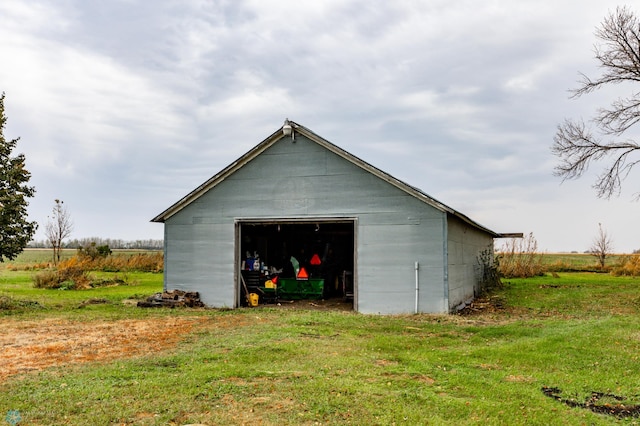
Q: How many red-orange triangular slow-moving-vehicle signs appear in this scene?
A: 2